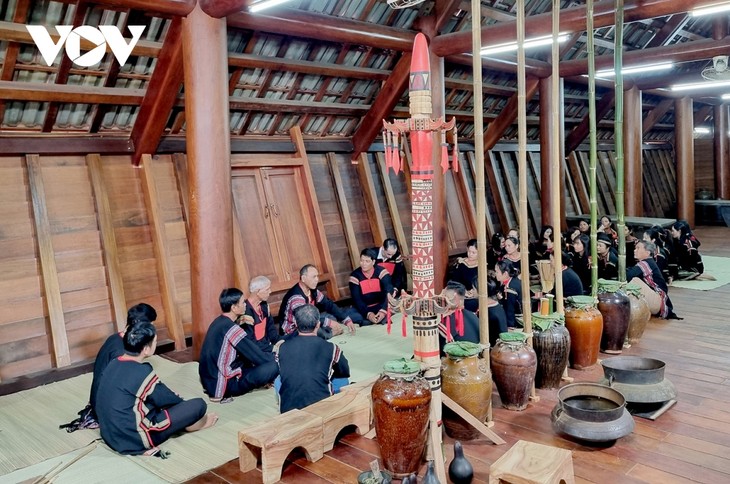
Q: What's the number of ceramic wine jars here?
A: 7